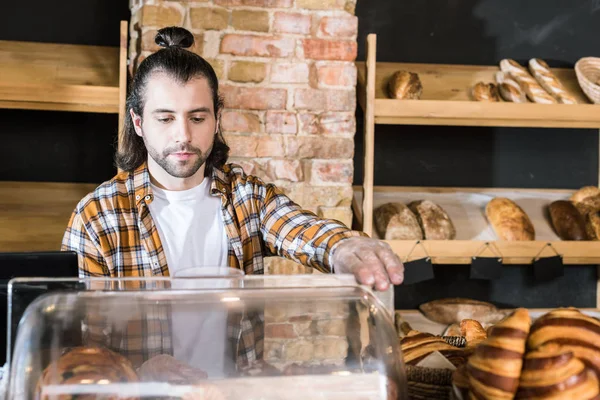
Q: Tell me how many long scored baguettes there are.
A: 2